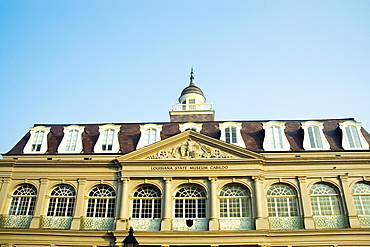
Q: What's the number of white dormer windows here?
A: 9